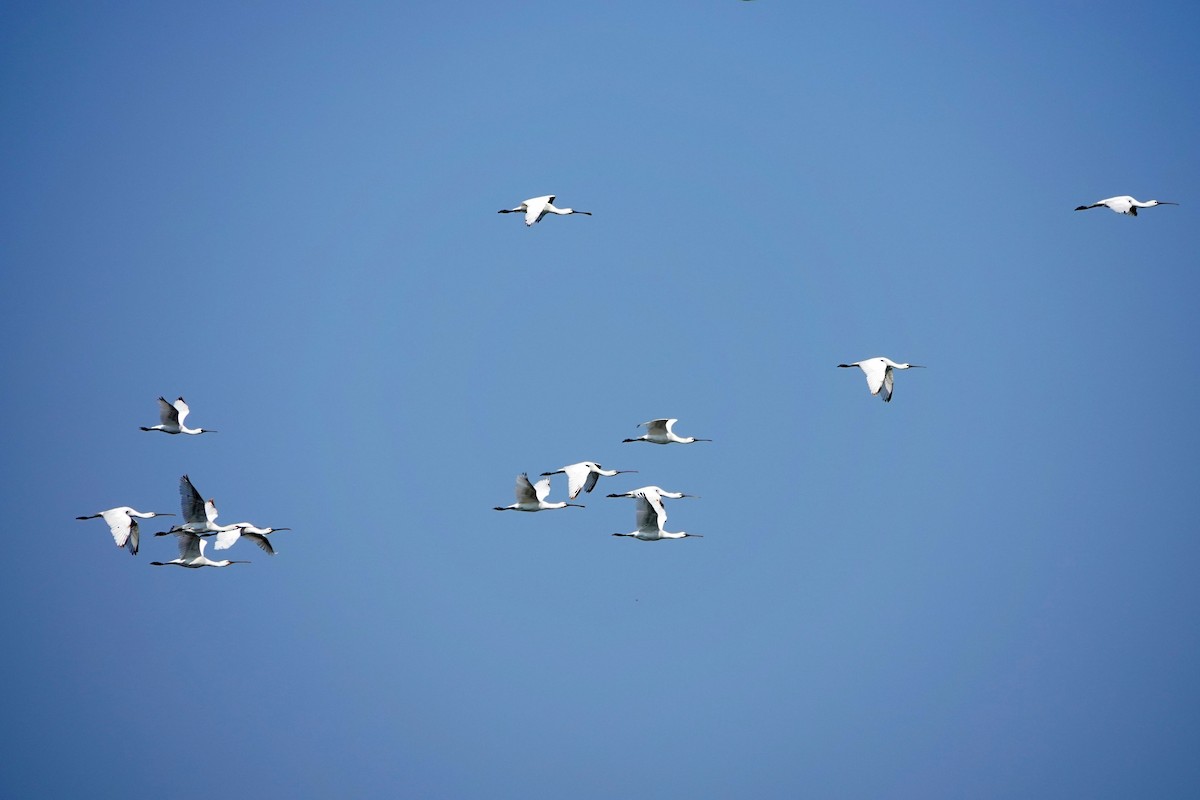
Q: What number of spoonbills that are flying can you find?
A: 13